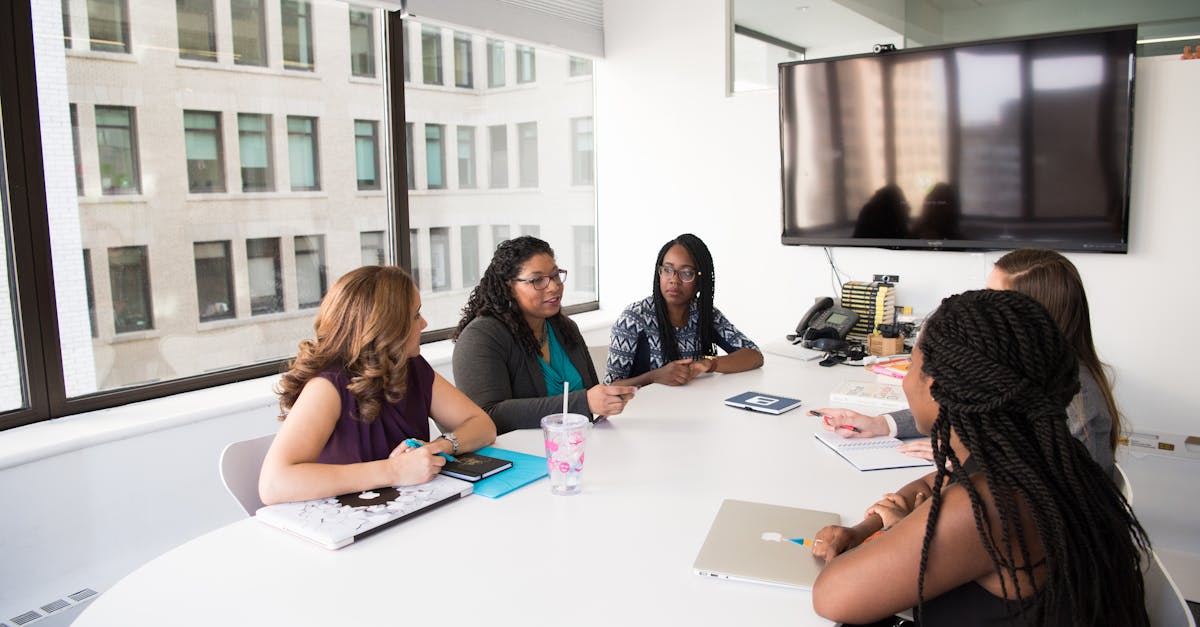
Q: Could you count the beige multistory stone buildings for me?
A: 1